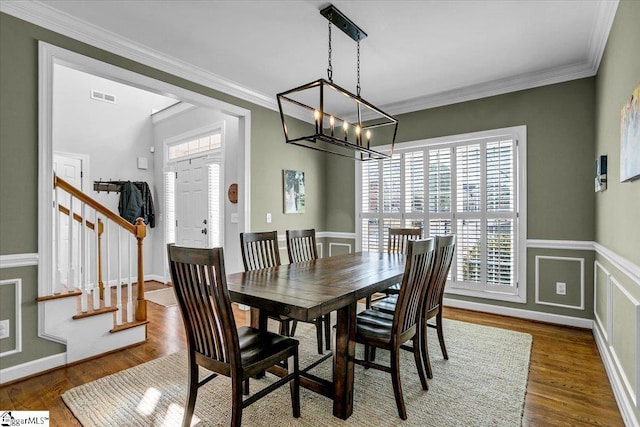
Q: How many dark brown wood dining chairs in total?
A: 6